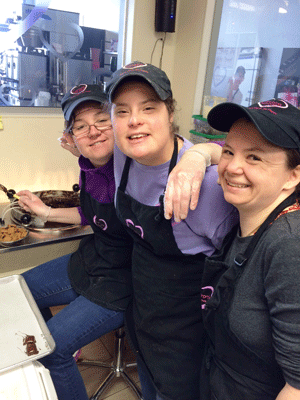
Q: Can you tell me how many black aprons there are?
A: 3